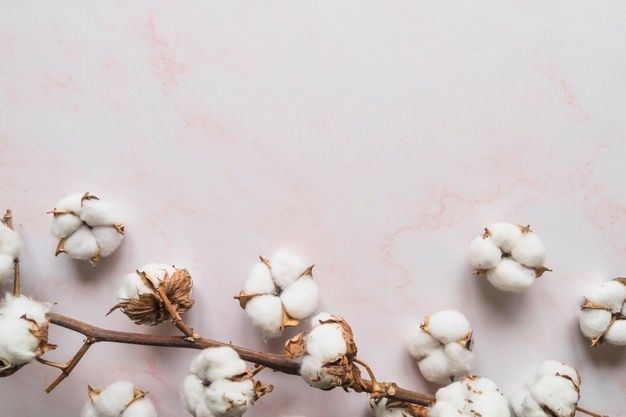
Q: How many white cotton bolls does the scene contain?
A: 14